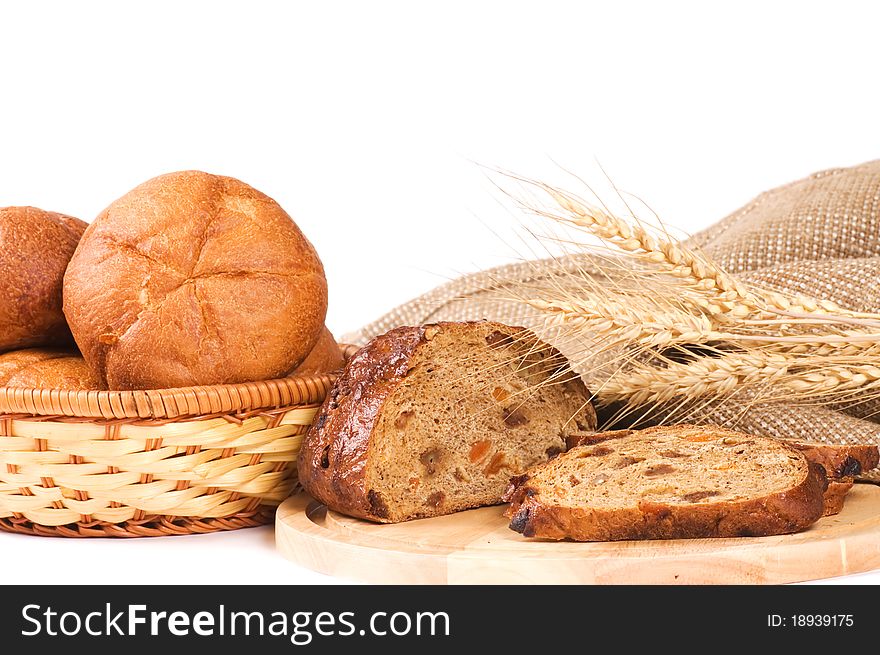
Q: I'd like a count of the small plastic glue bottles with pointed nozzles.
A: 0